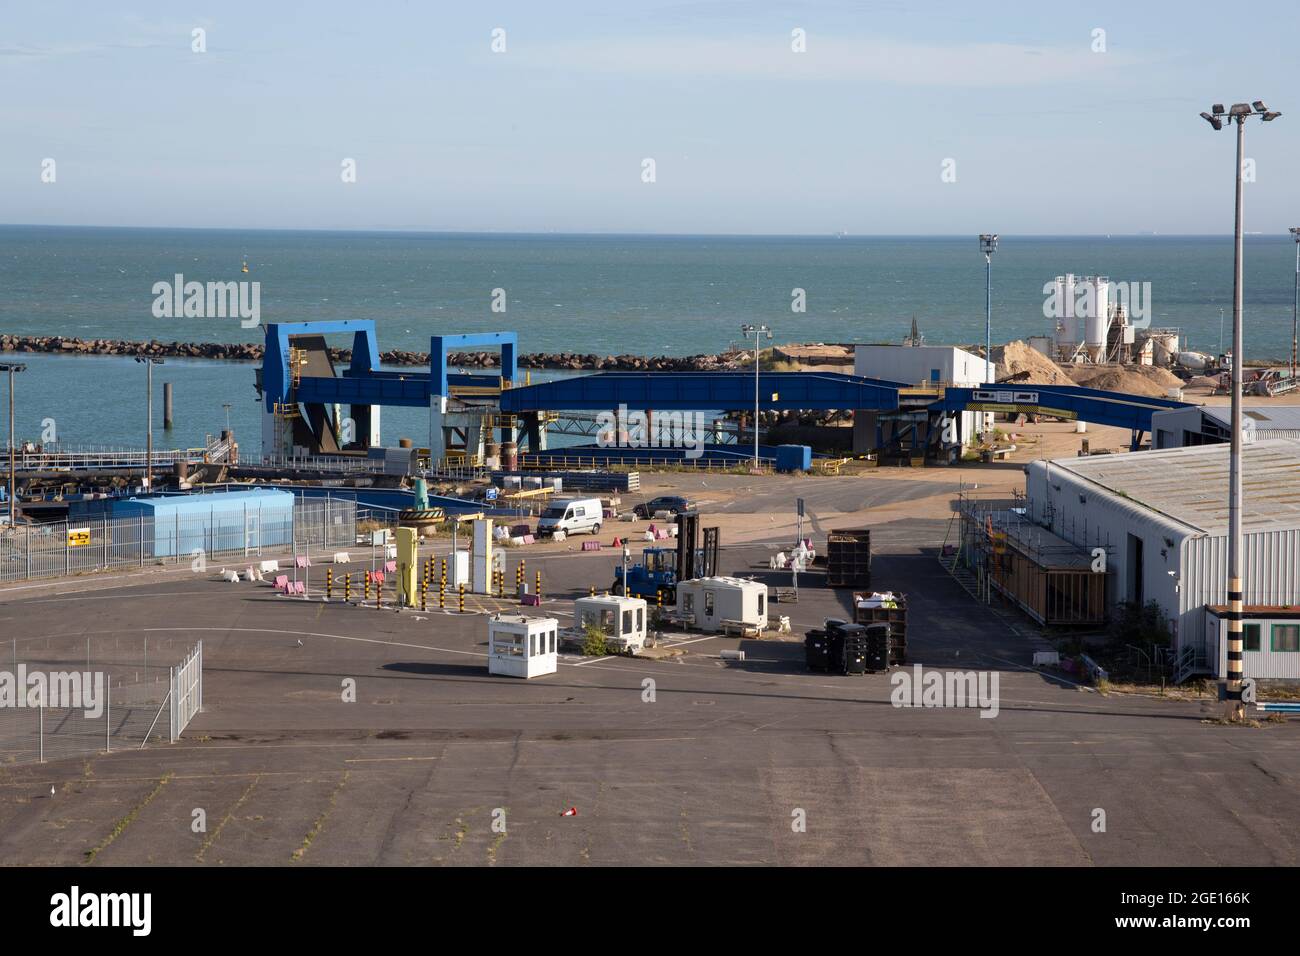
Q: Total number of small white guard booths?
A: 3